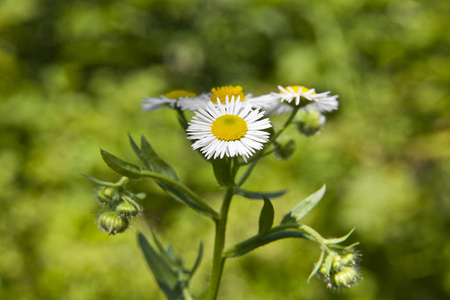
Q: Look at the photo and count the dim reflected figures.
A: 0